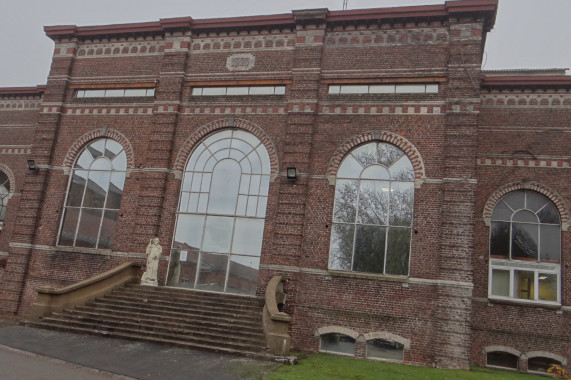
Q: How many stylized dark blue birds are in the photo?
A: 0